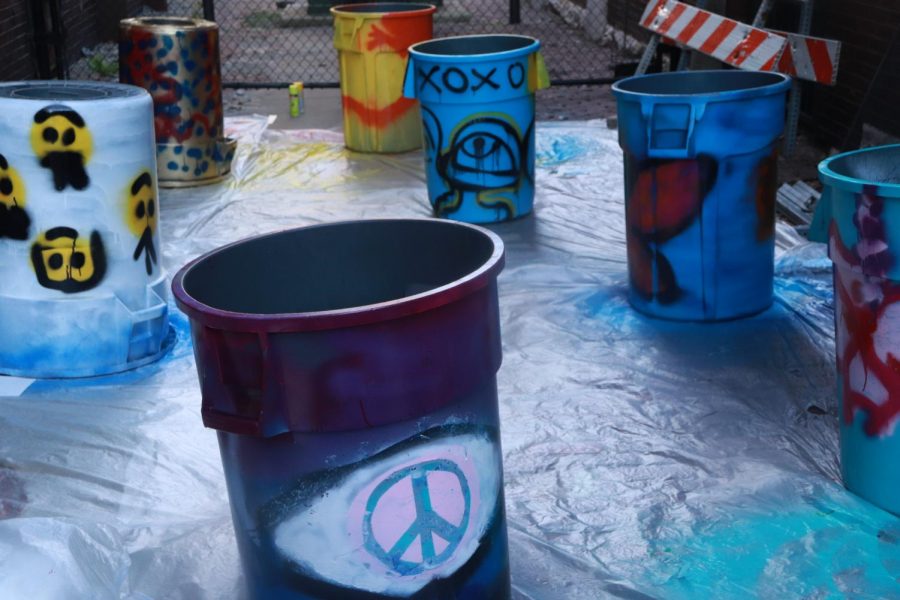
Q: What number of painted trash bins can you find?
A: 7